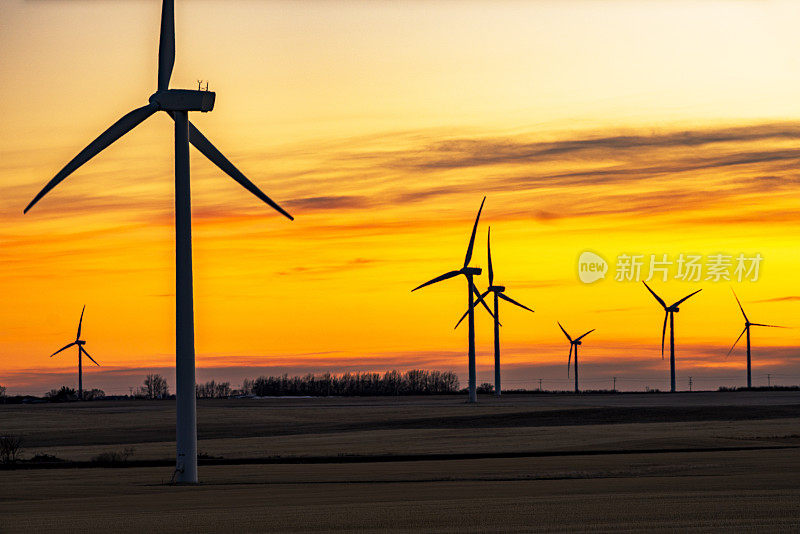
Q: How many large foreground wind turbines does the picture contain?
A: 1